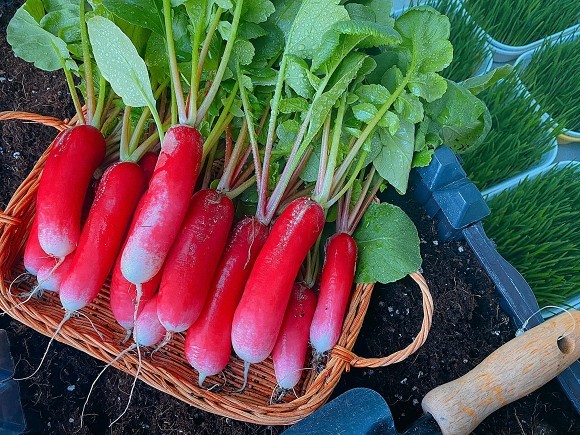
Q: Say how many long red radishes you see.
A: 12